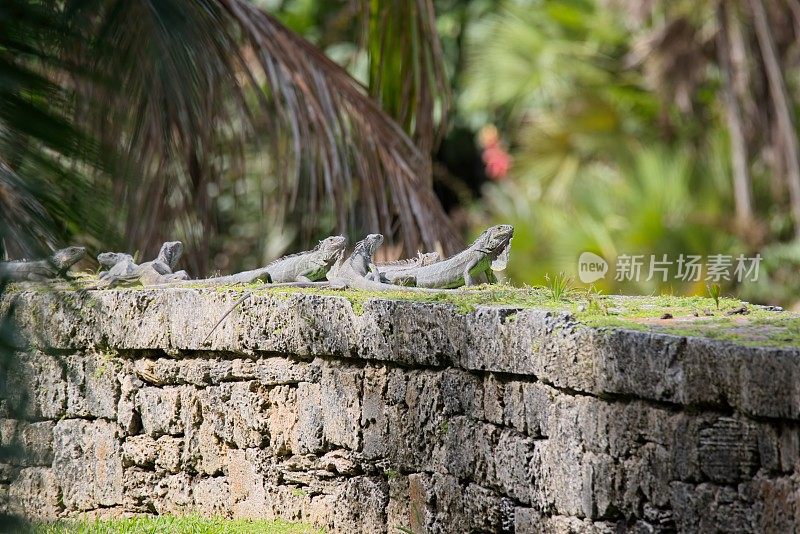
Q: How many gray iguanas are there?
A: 7